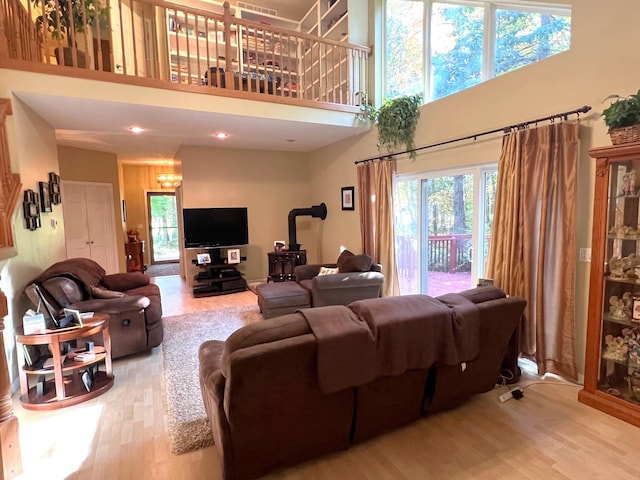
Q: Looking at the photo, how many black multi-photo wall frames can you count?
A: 2